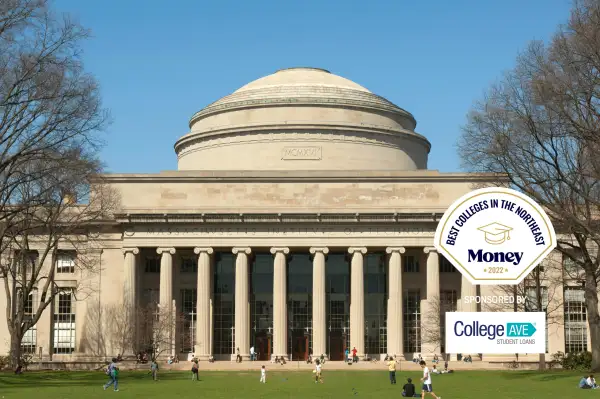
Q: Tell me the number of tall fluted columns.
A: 10